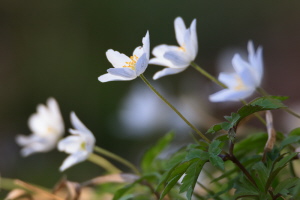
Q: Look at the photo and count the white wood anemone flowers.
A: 5